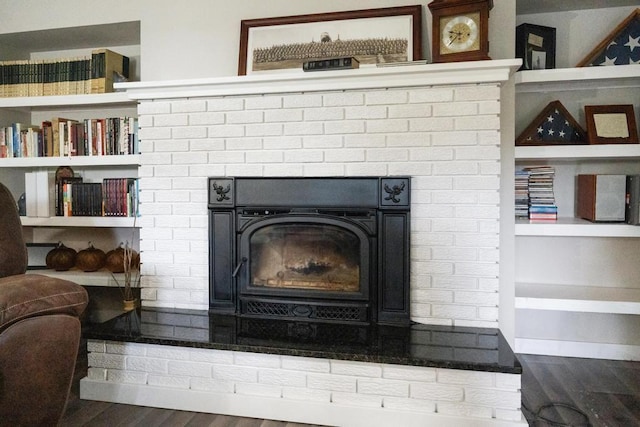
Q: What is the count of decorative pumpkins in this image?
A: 3